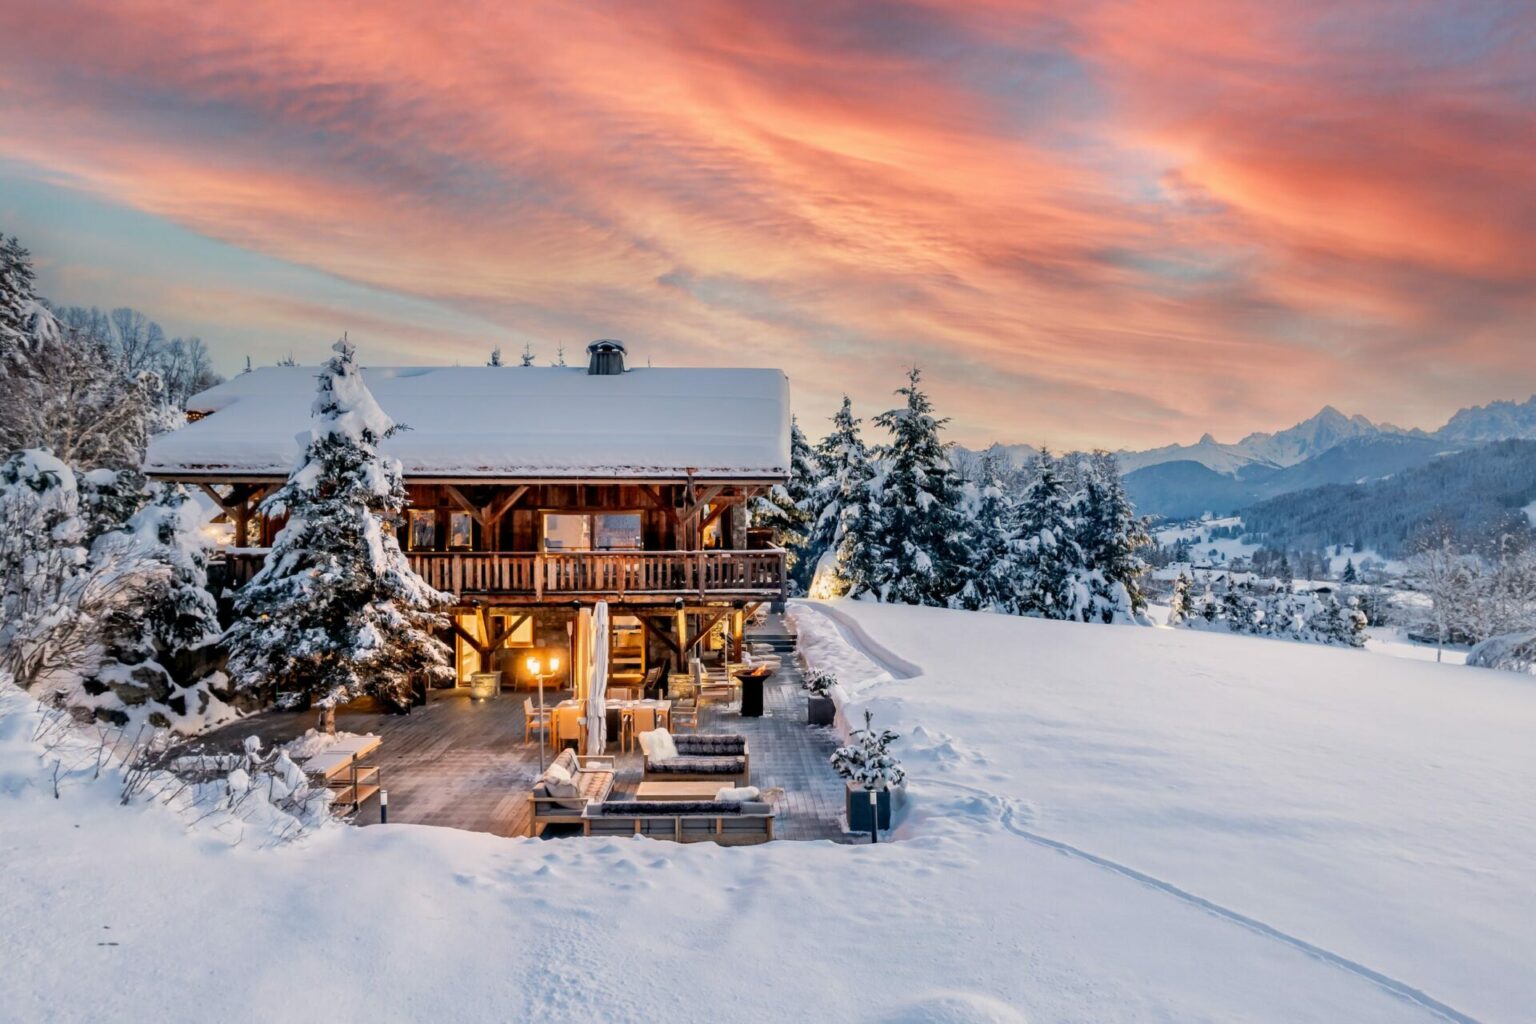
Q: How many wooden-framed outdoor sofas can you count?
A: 3